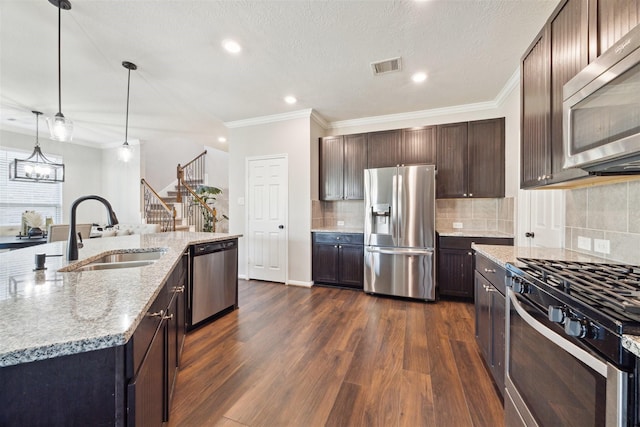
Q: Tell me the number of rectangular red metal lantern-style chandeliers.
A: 0